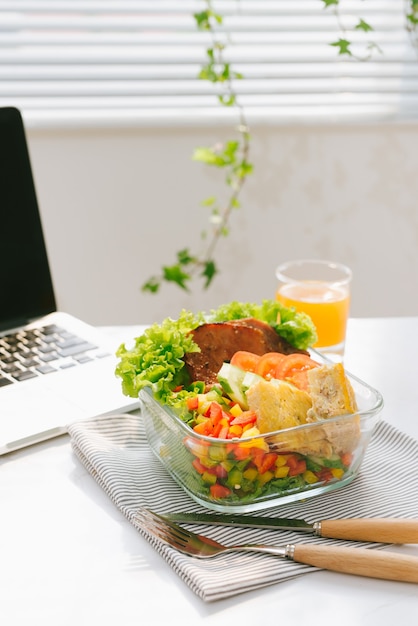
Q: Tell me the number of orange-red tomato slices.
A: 3